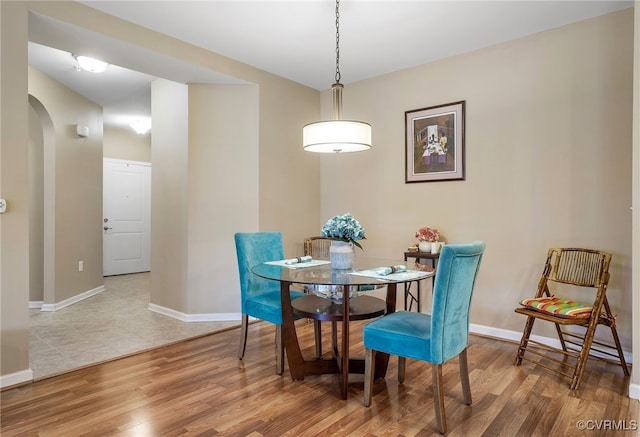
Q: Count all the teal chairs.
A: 2